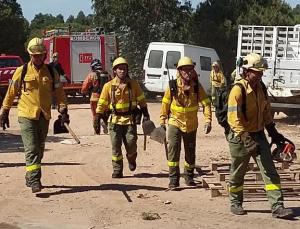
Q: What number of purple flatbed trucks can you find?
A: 0